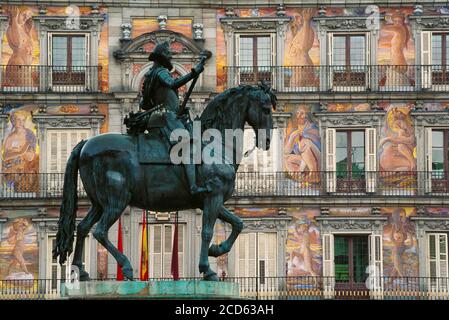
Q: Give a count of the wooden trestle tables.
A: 0